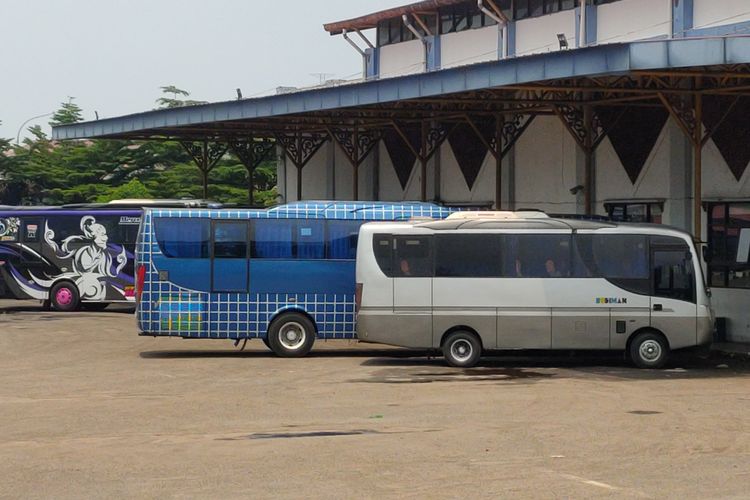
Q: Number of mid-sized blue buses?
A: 1